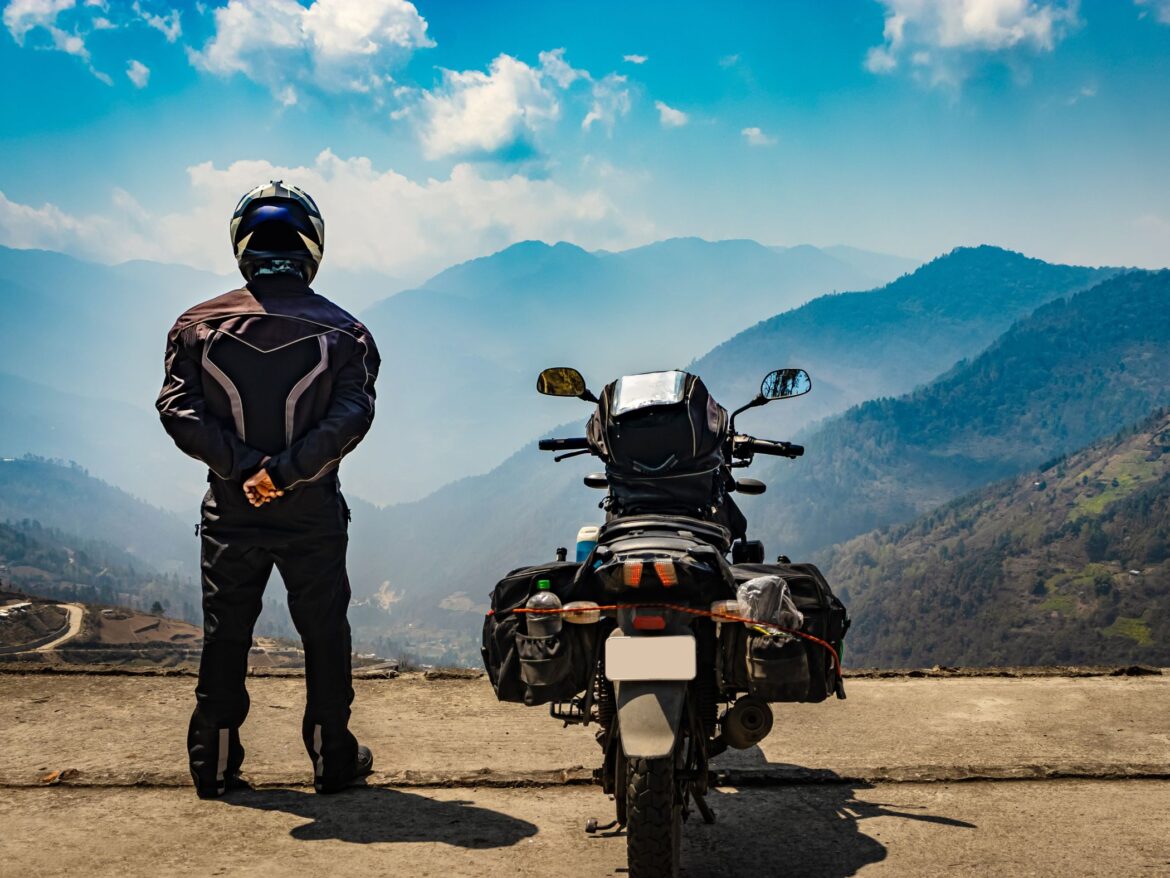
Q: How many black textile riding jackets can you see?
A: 1